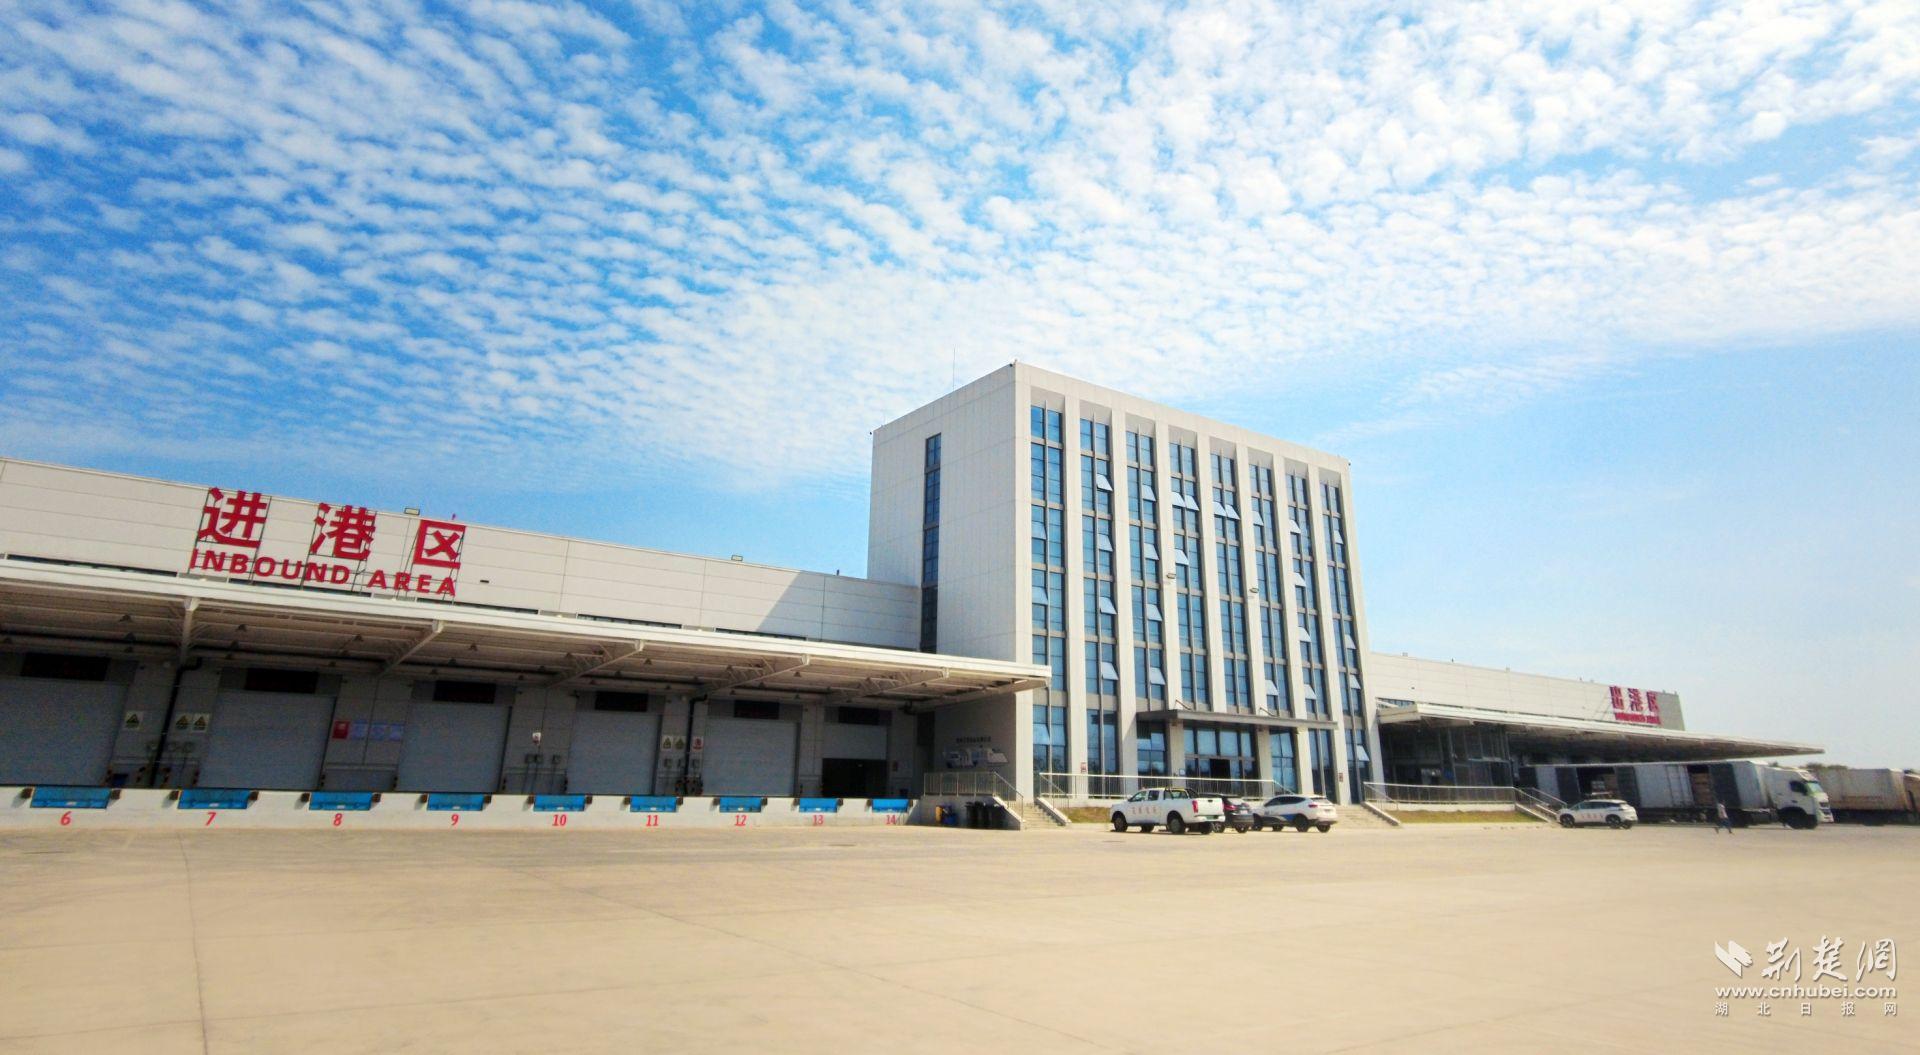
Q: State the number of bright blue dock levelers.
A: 9